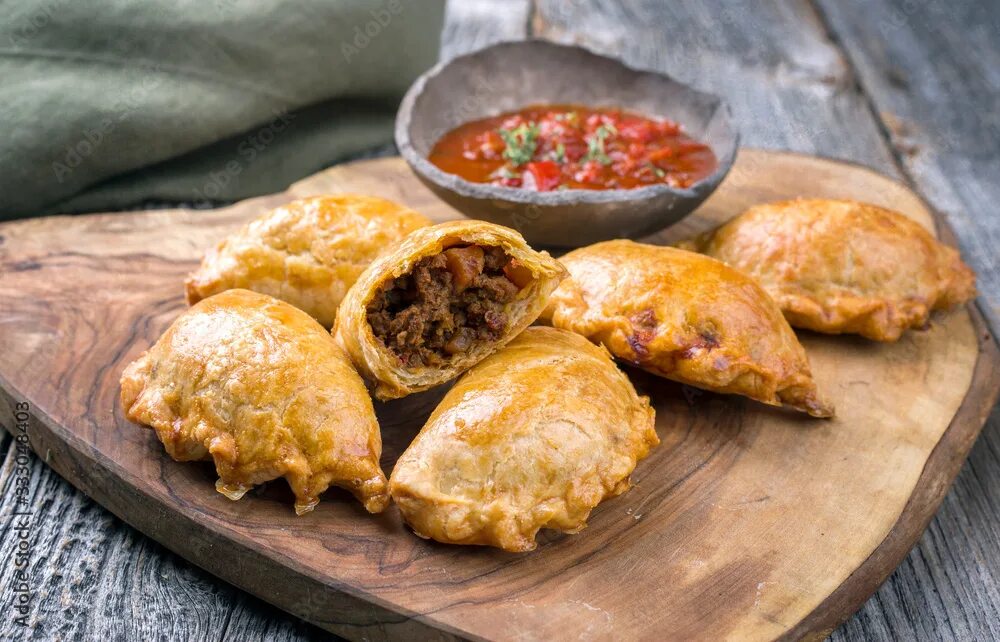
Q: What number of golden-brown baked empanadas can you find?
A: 6